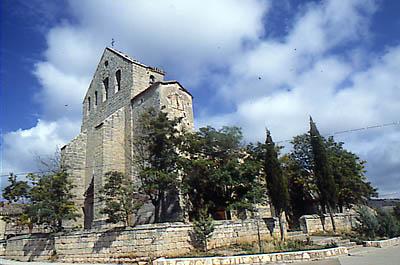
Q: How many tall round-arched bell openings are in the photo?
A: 4